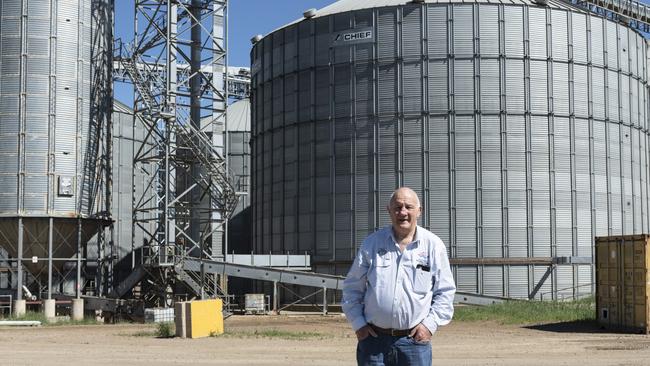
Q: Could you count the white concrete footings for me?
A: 3